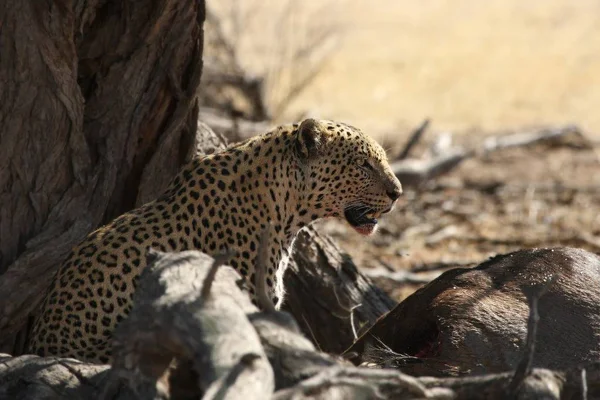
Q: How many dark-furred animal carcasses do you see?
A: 1